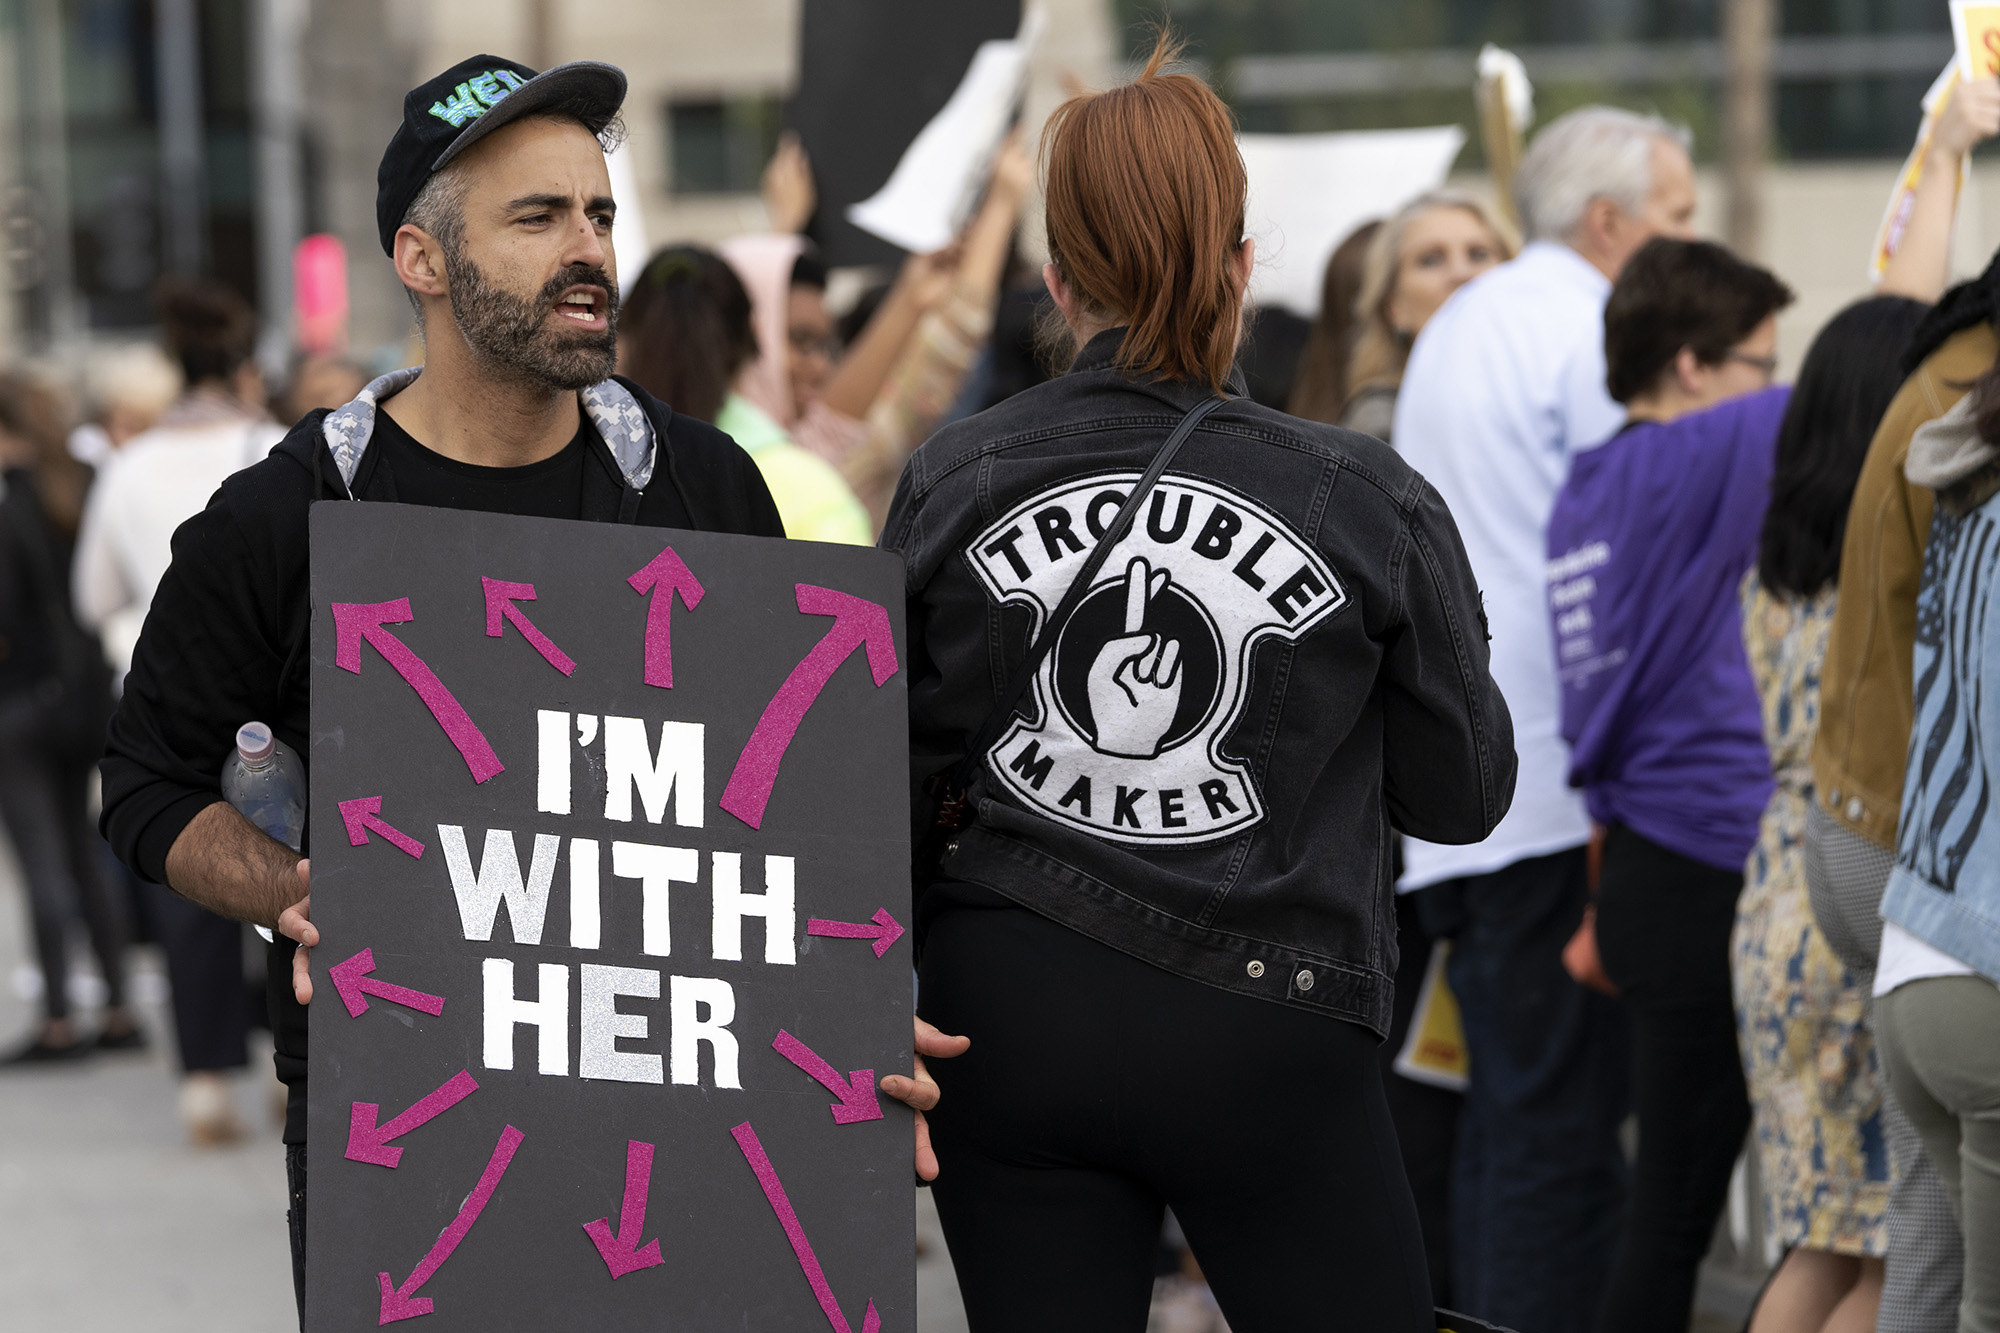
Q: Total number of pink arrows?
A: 12